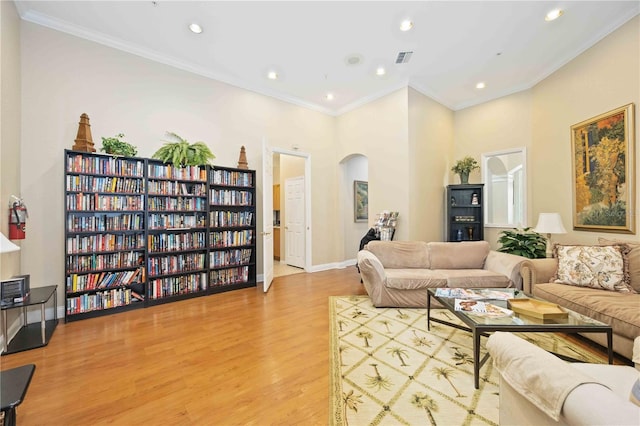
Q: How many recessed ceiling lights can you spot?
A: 7